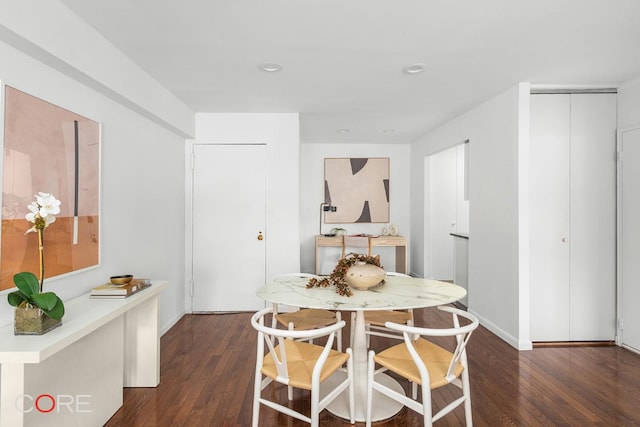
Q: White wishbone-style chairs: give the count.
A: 4